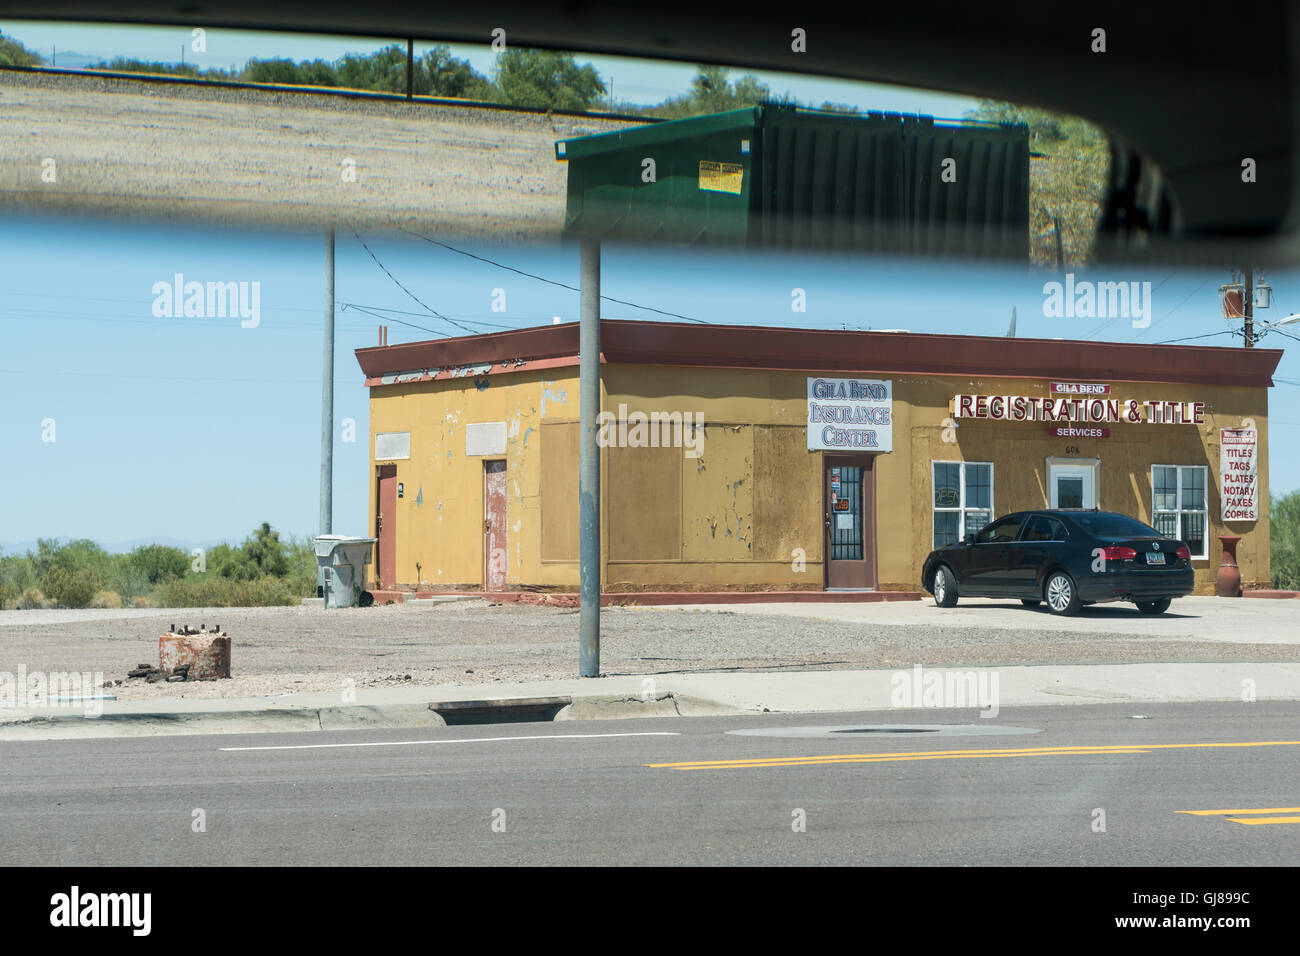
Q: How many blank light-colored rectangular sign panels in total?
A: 2